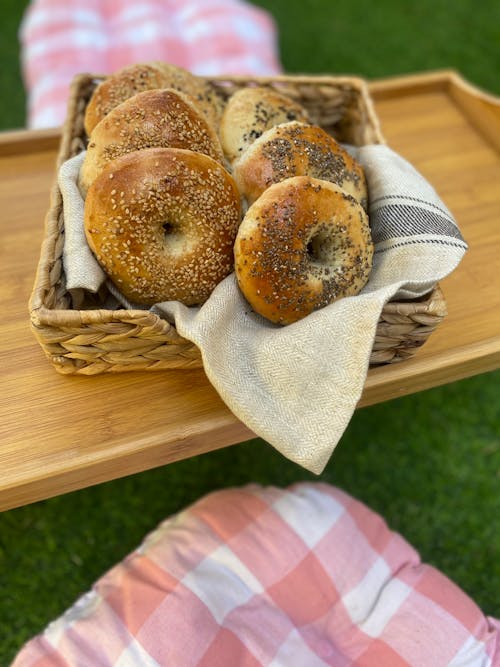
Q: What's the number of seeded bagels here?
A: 6